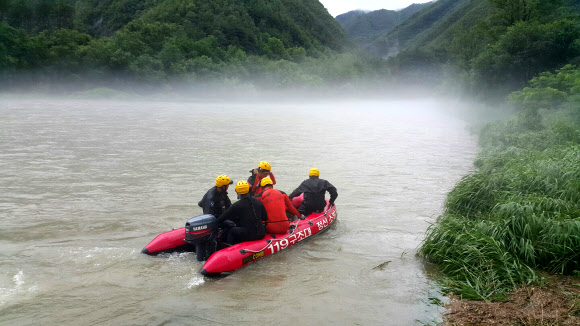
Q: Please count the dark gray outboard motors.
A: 1